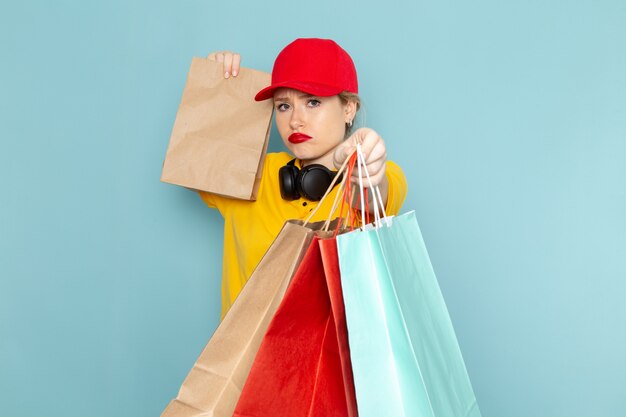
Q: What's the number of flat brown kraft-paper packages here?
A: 1